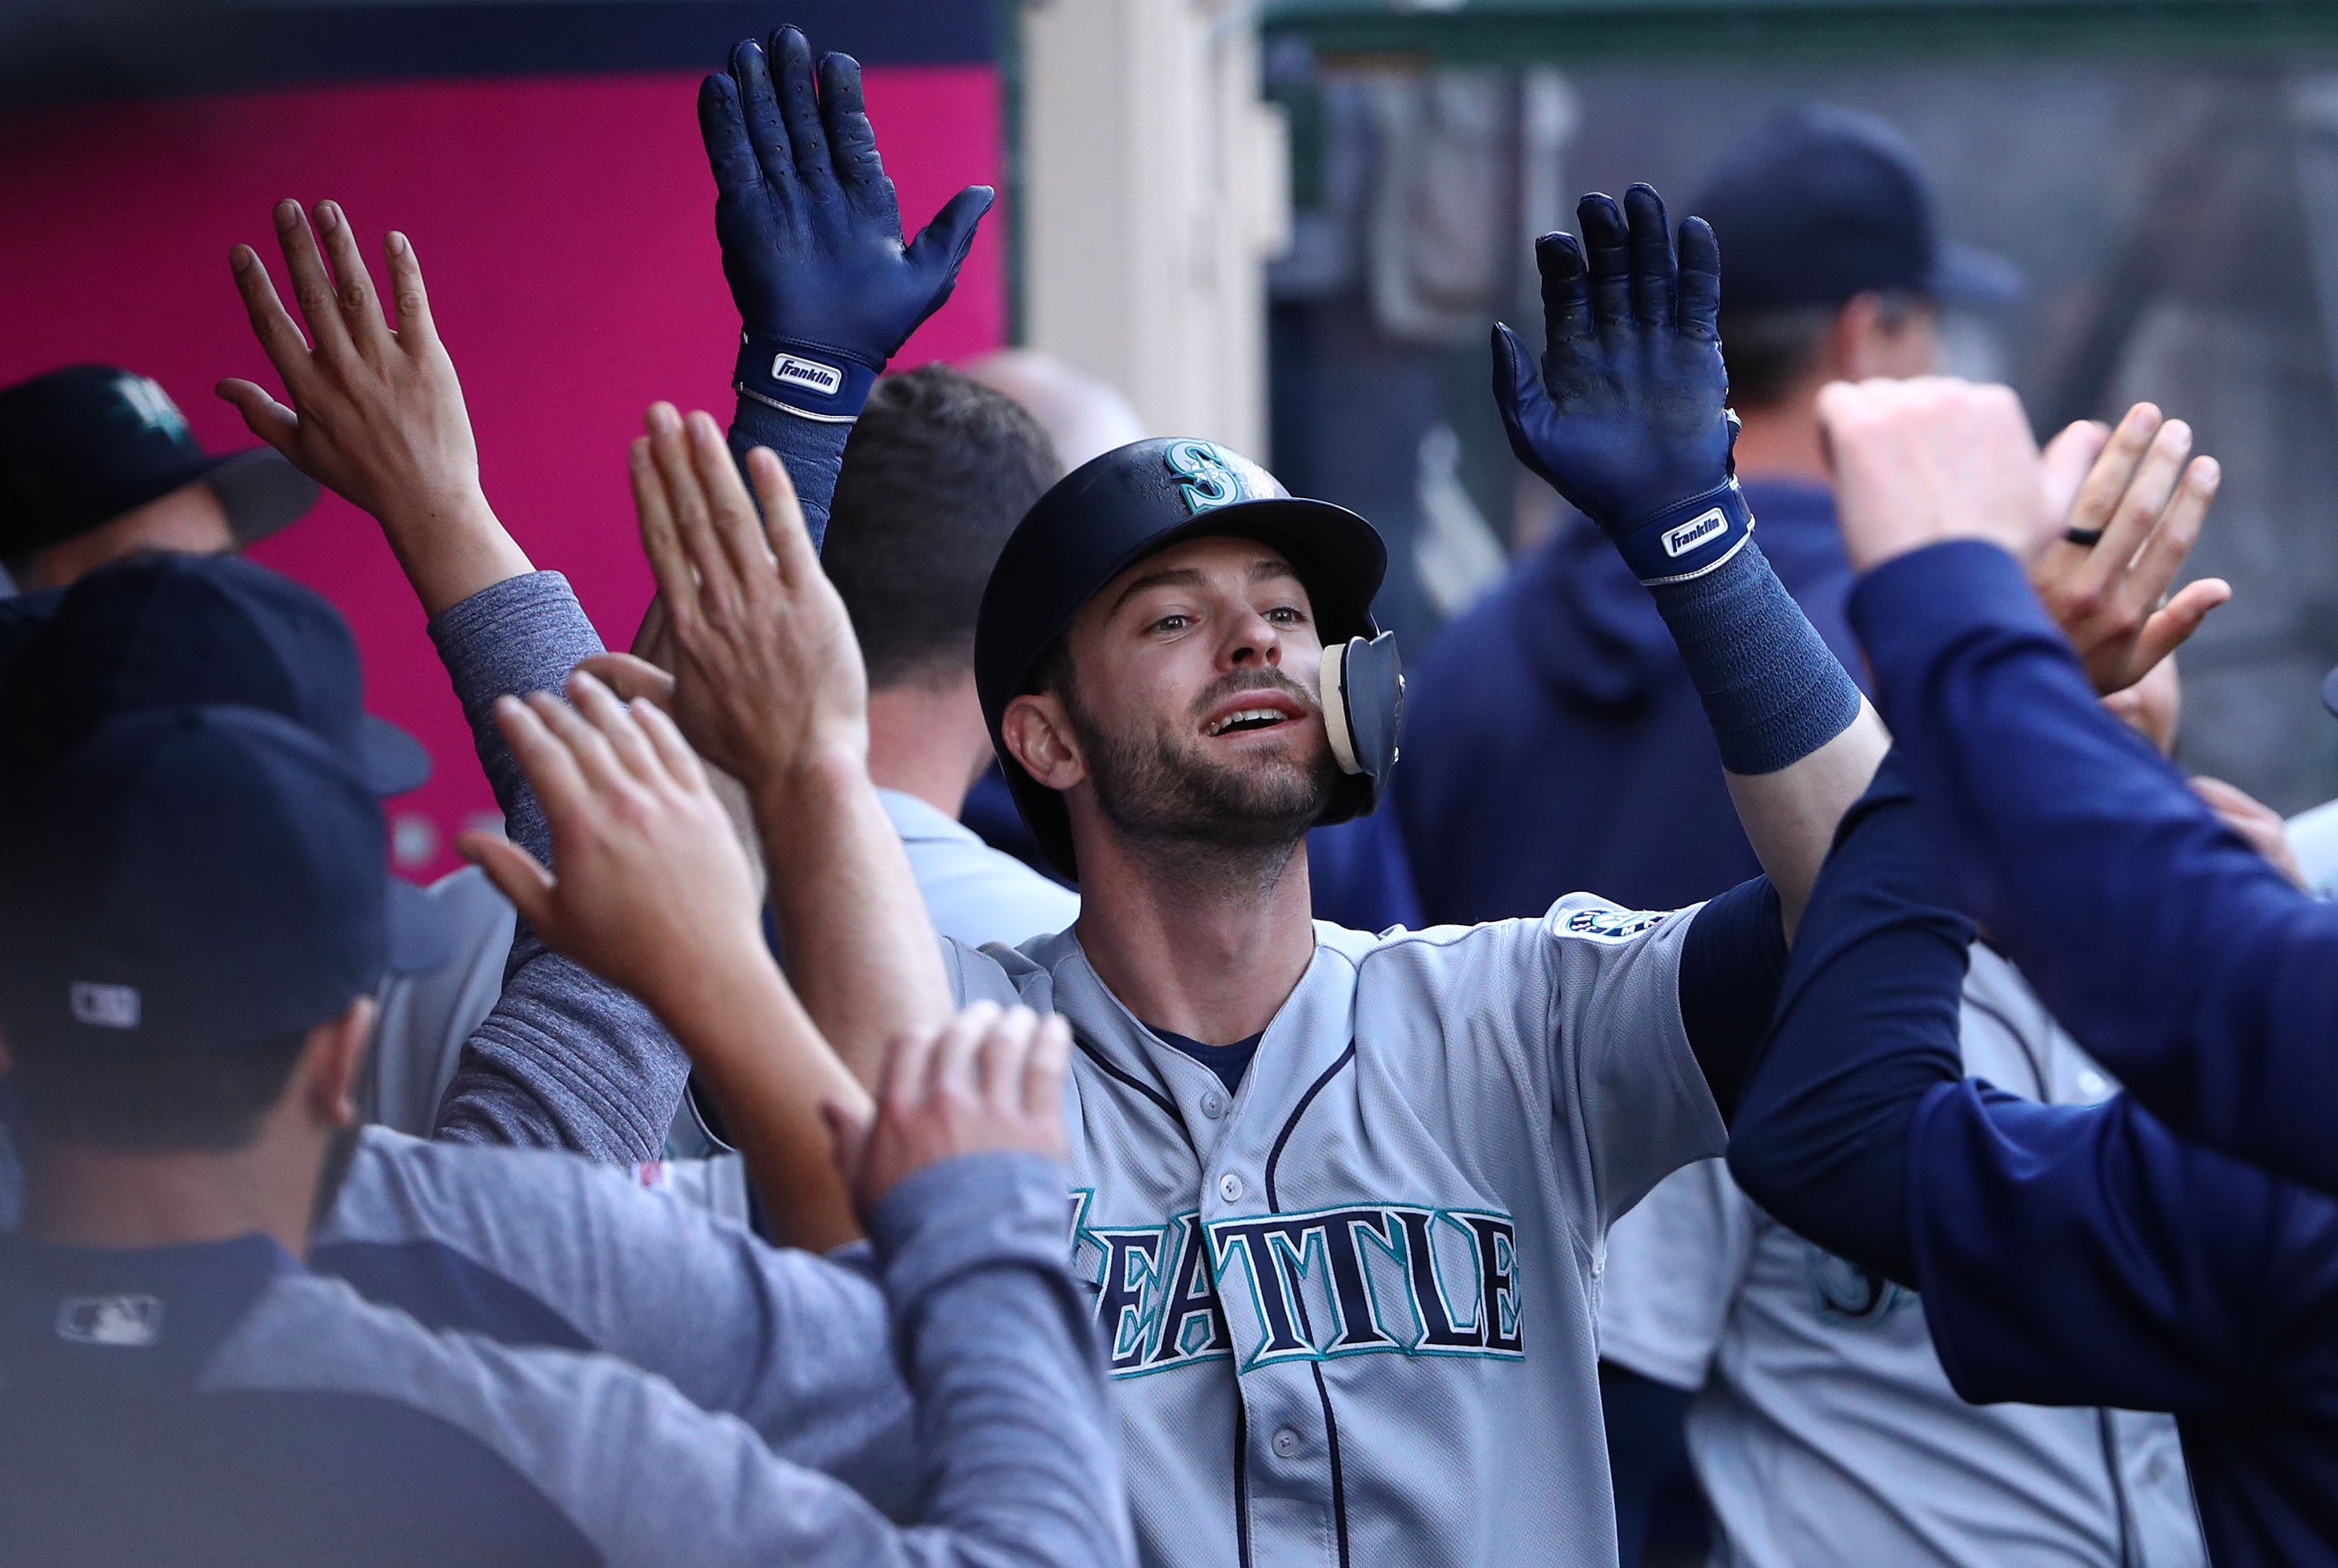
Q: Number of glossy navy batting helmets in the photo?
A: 1